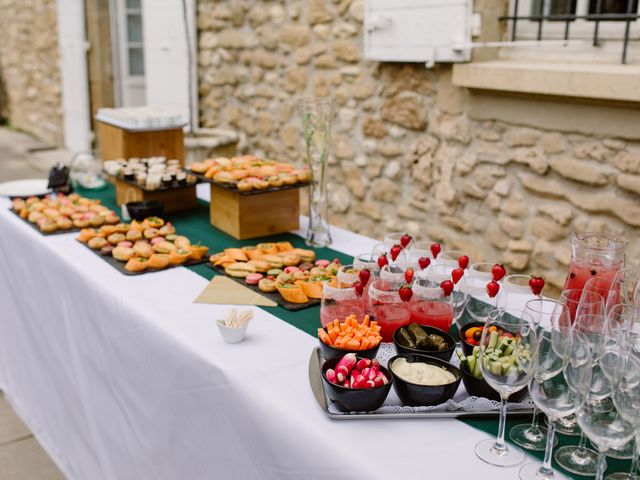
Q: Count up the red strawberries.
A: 15